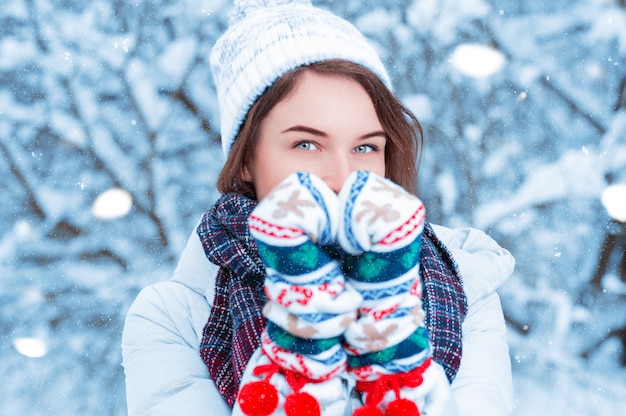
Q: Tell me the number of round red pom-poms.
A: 4